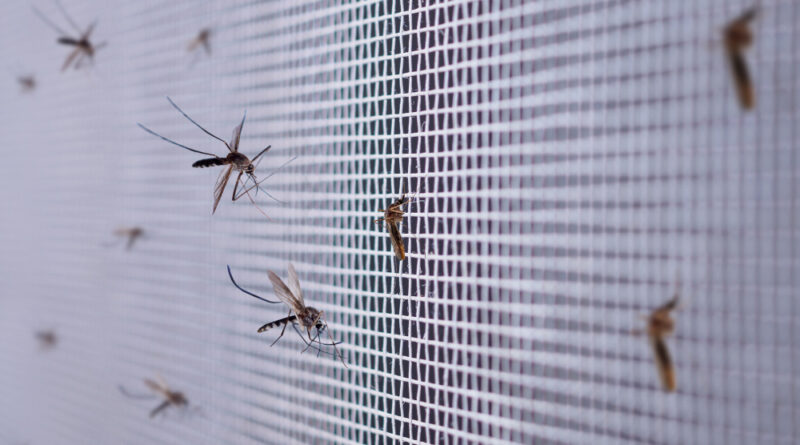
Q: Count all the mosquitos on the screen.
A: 11